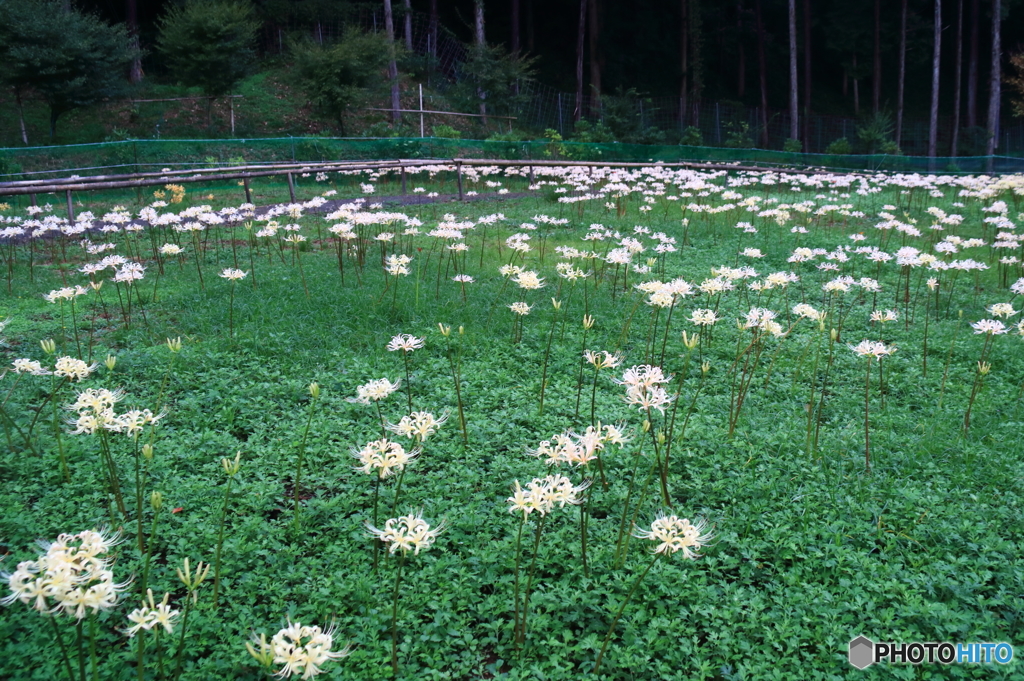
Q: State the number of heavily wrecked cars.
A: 0